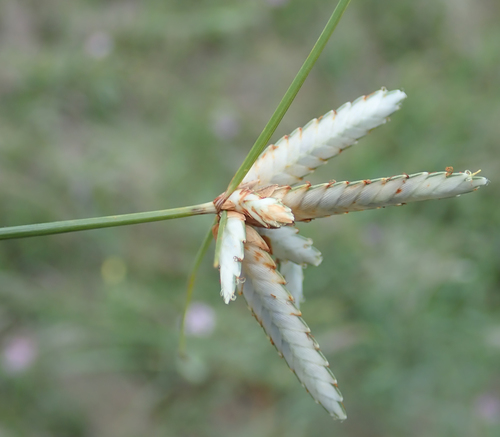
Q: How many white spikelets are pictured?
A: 7